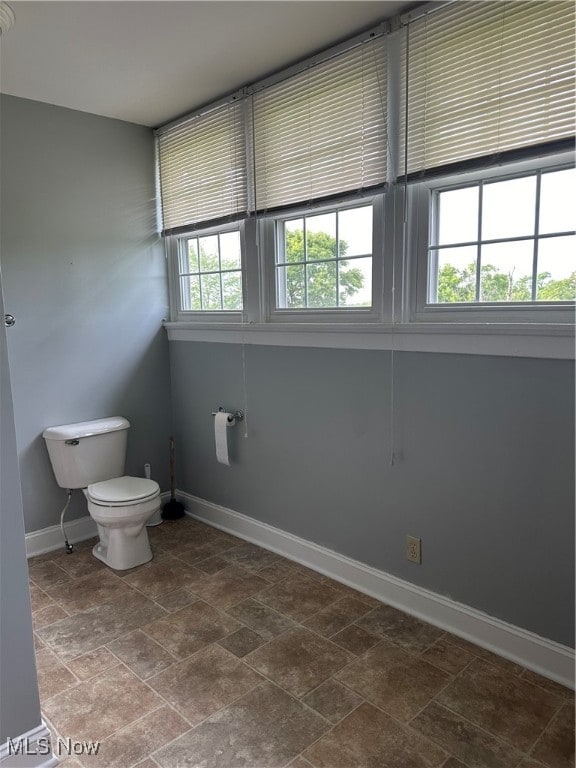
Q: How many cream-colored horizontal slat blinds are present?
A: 3